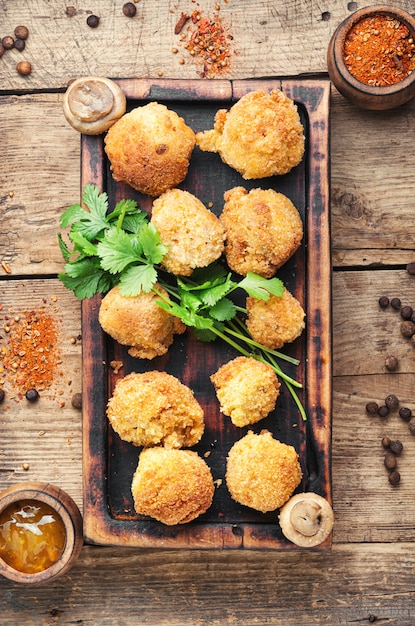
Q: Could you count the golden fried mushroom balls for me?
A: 10